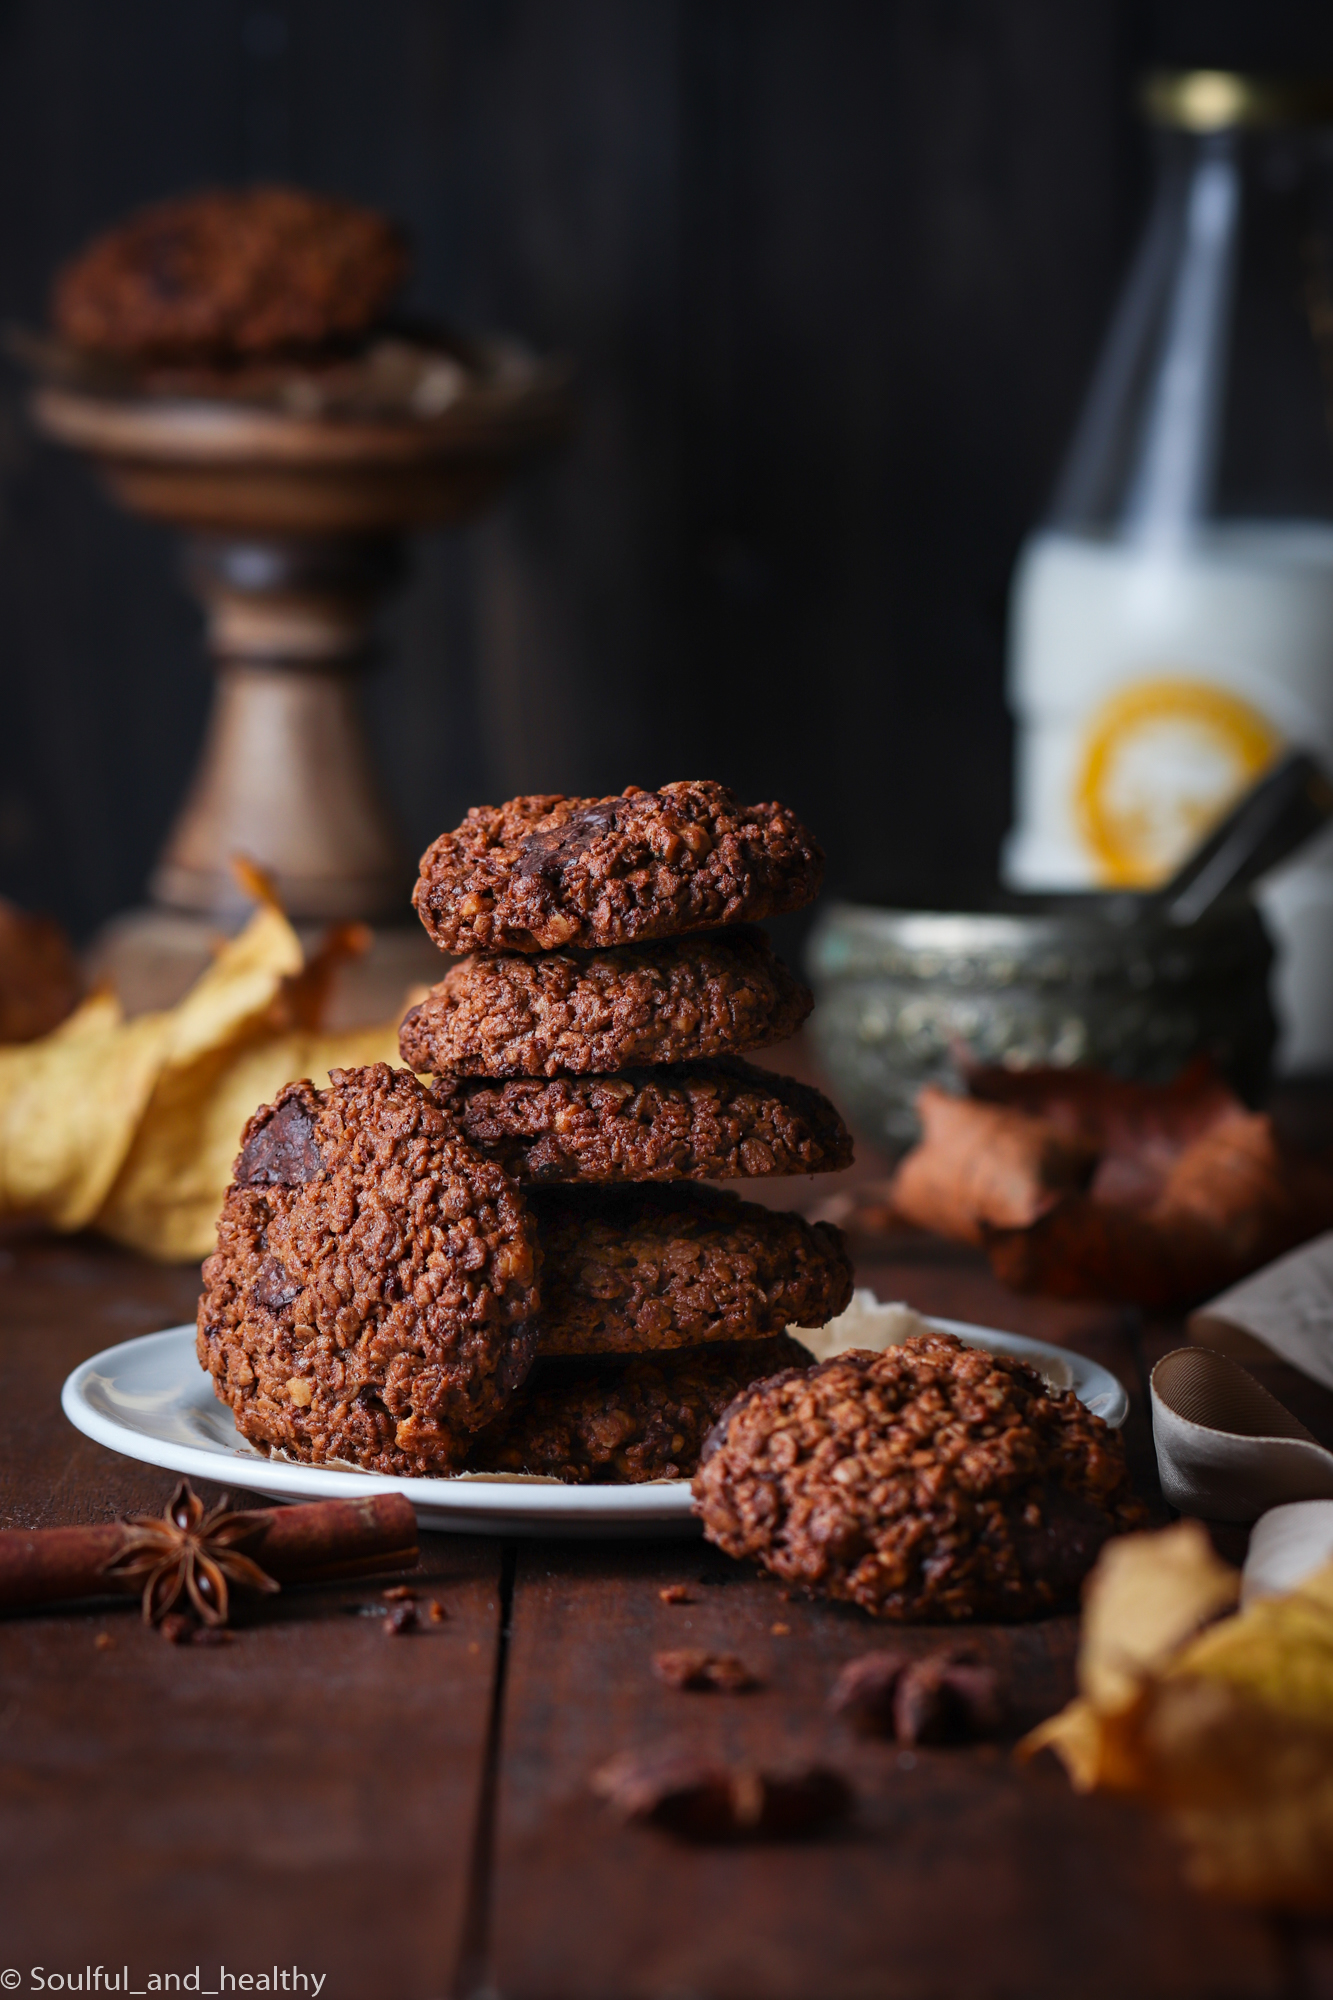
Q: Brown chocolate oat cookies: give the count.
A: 8